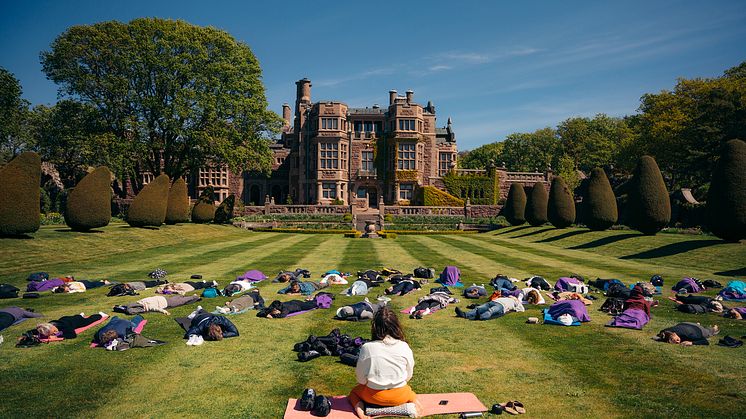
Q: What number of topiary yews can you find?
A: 12